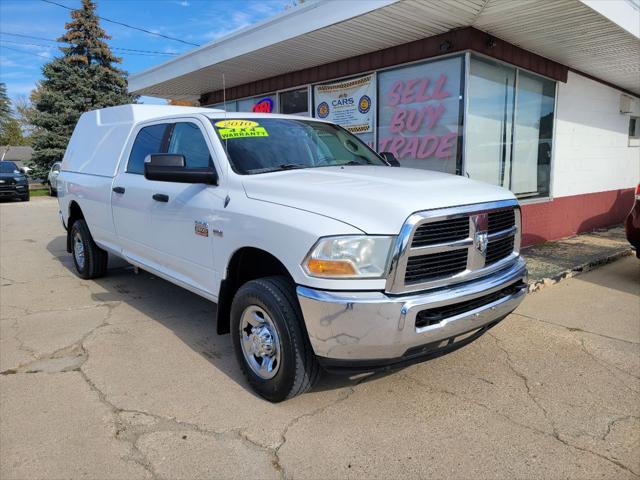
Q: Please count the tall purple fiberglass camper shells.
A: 0